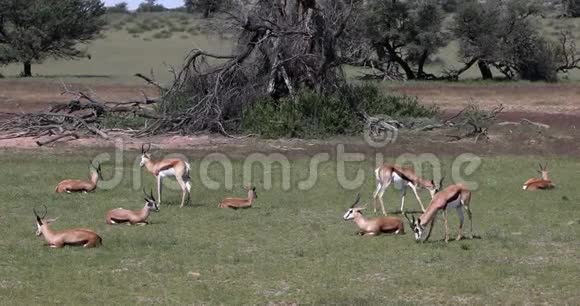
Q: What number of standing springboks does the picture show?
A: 3